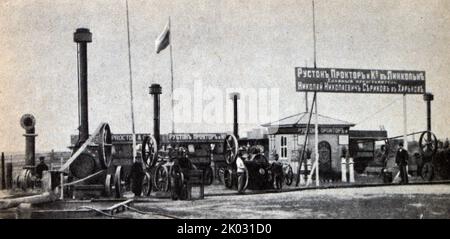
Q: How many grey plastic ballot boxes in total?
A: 0